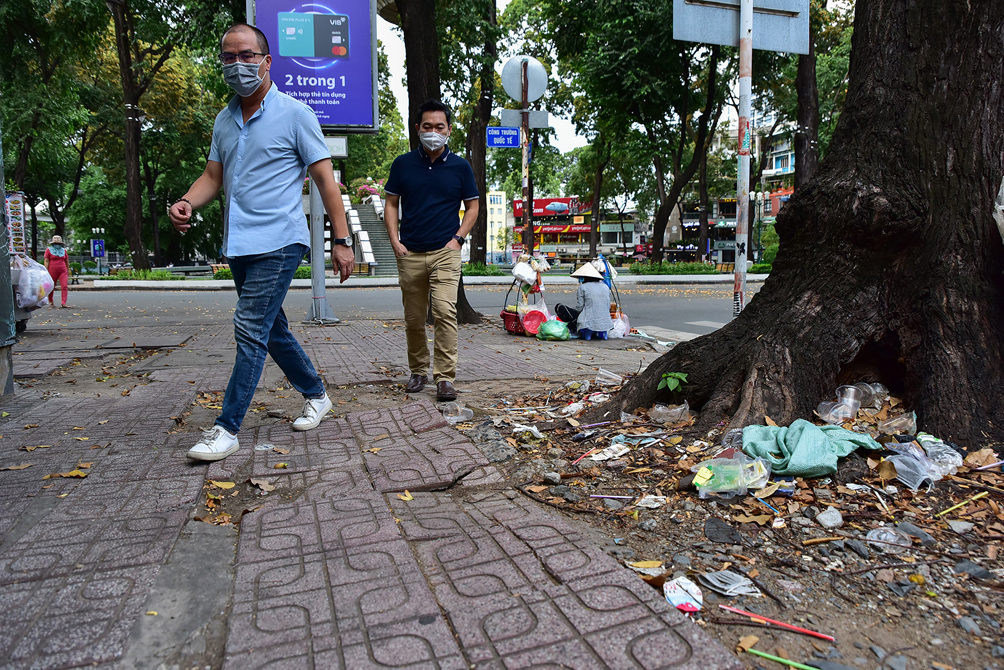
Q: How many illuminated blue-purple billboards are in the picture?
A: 1